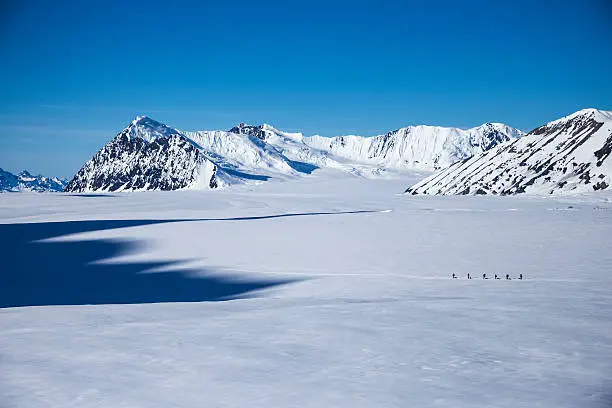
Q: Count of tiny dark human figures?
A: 6